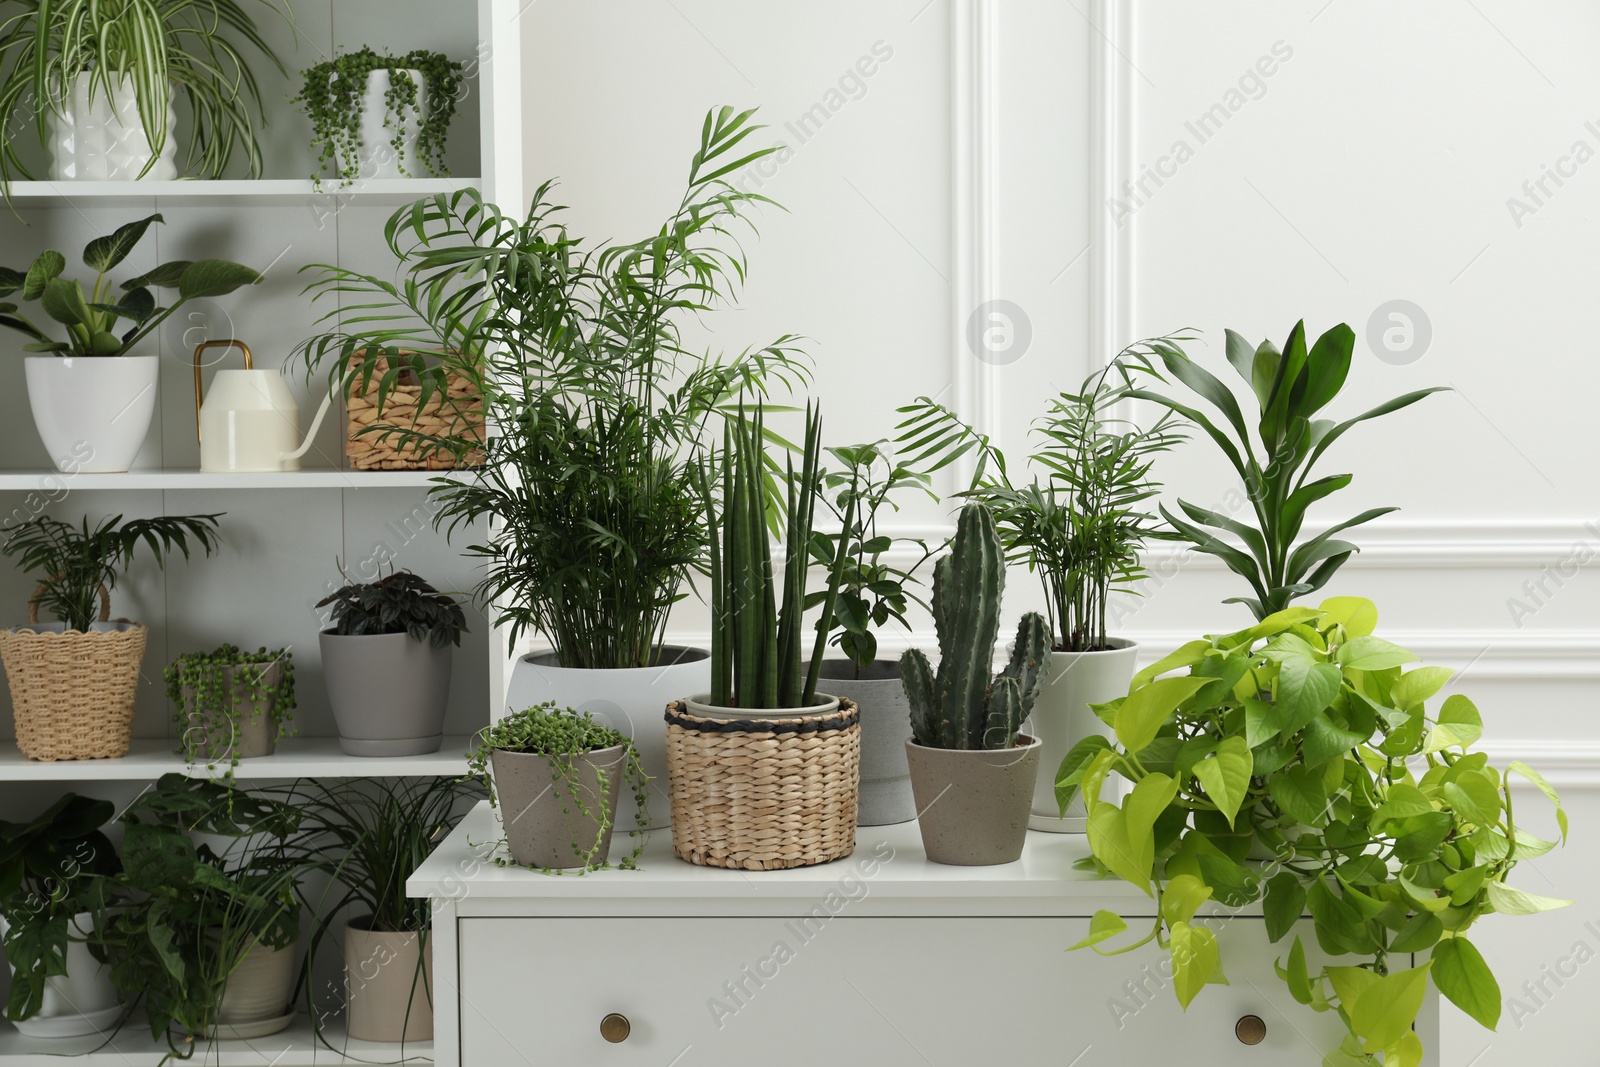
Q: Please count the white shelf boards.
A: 4